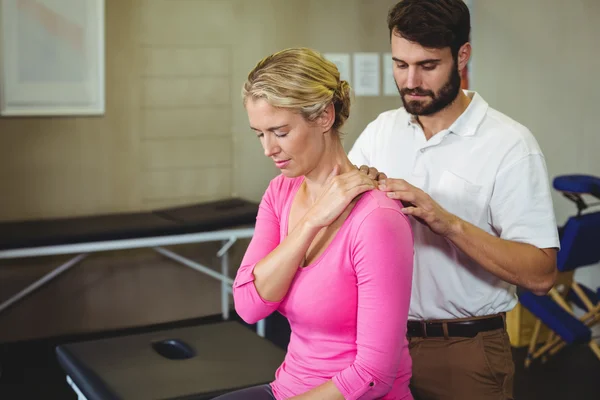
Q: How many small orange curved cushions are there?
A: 0